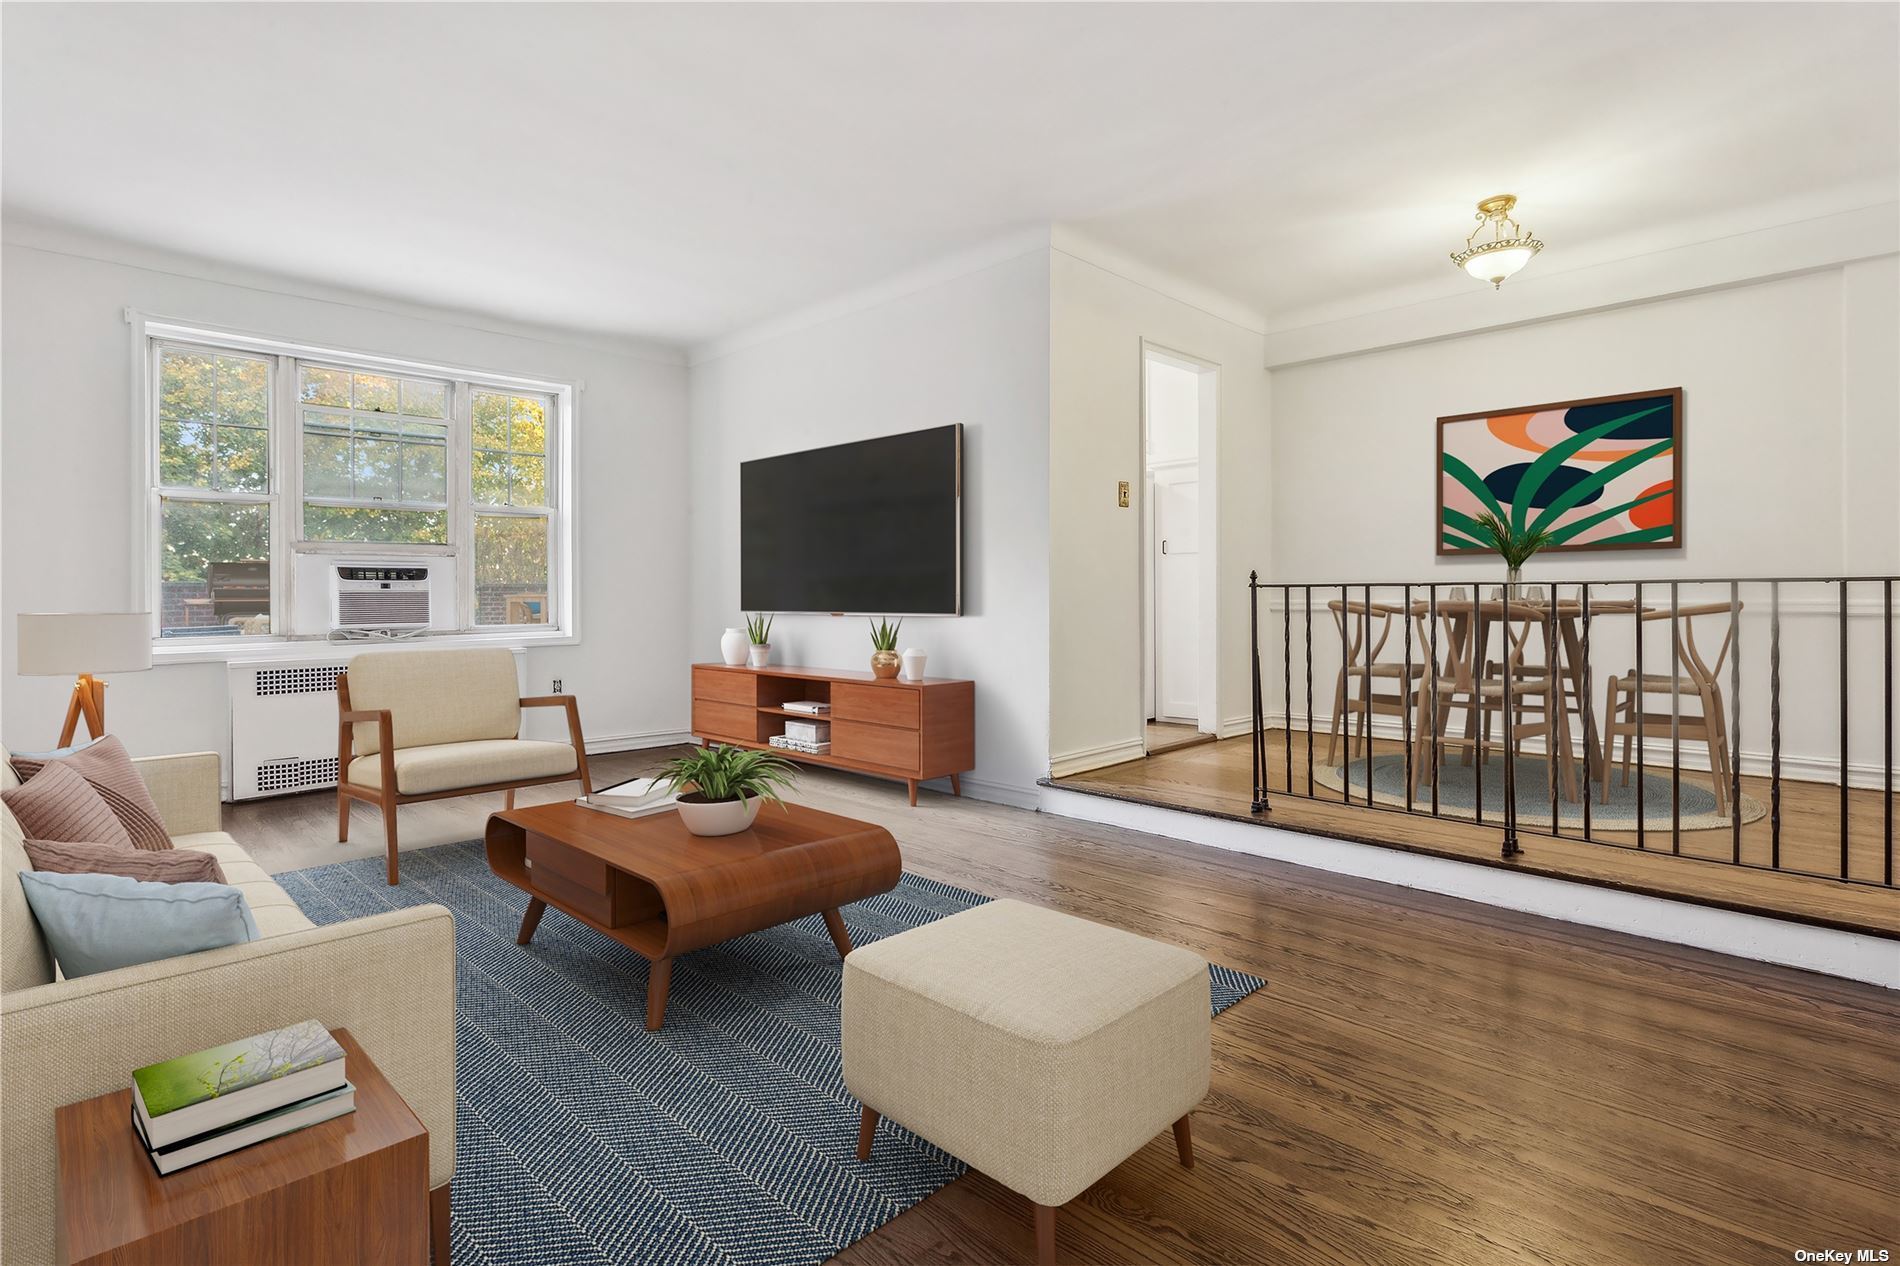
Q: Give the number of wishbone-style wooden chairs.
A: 4